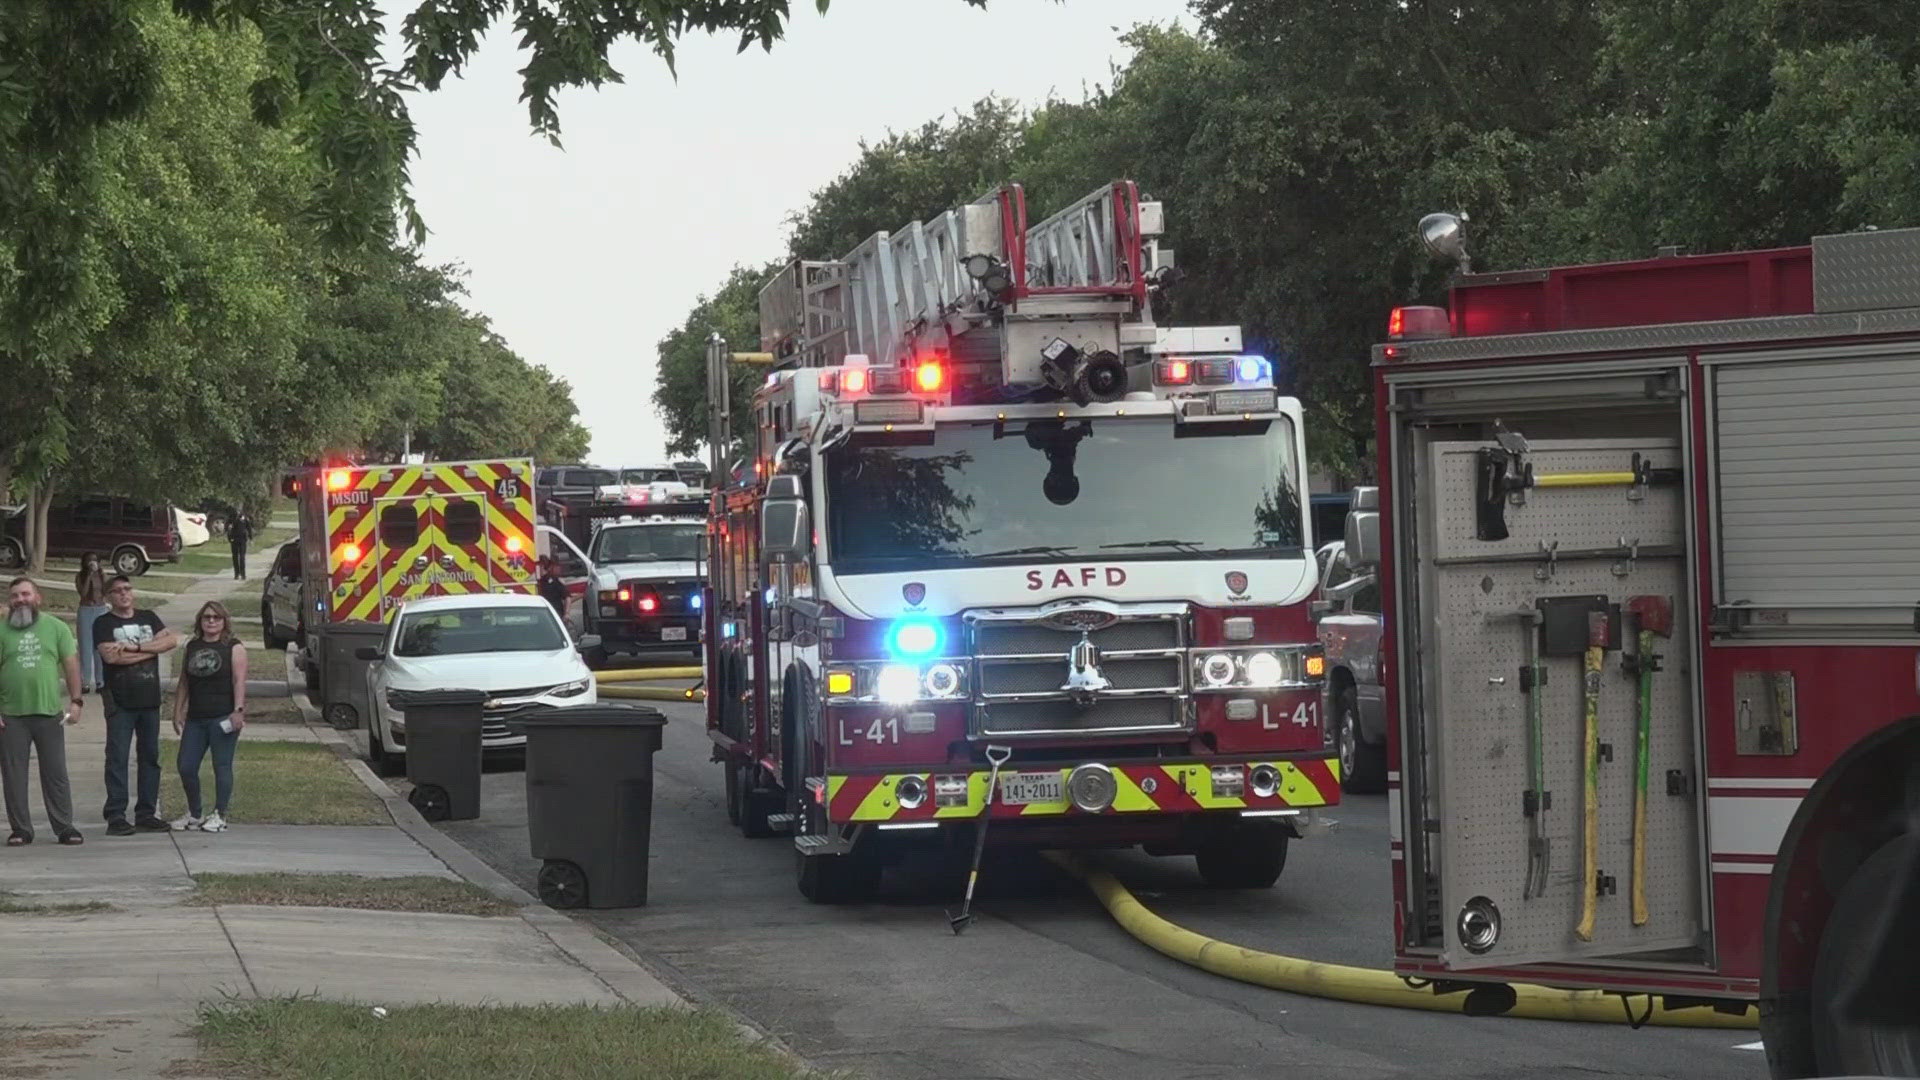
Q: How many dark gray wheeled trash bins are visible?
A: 3